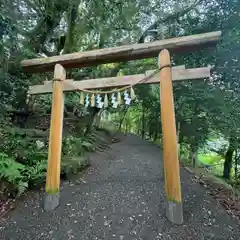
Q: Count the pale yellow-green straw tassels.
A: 5